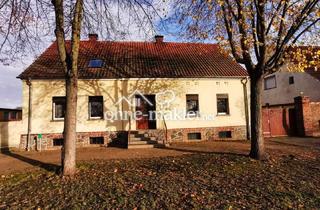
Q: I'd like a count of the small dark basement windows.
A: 4